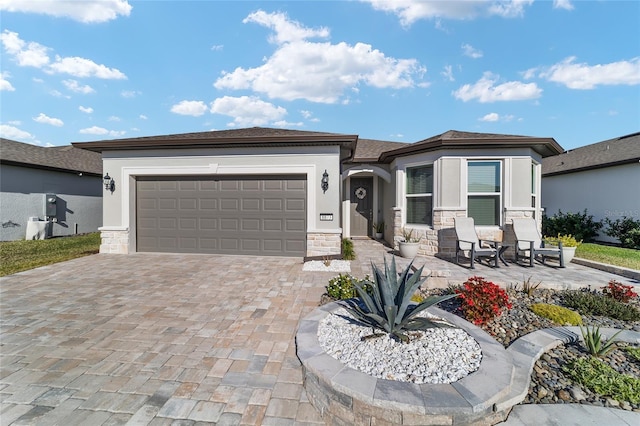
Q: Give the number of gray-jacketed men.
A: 0